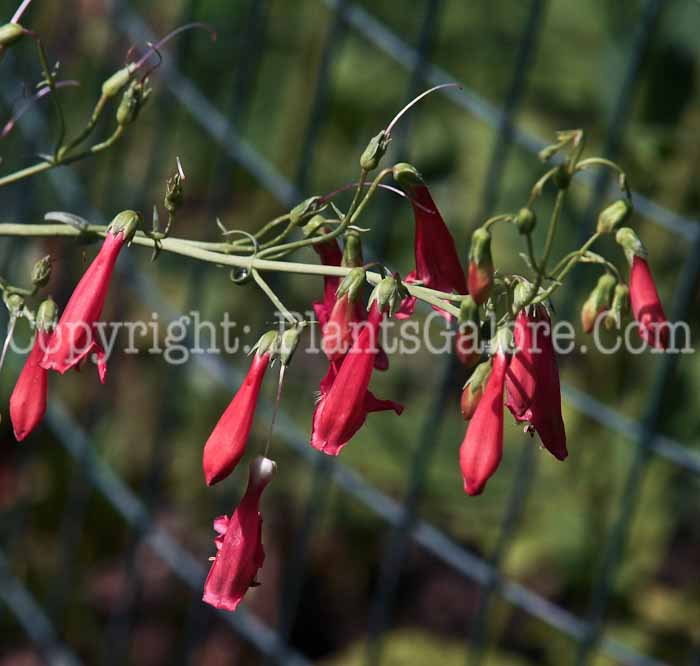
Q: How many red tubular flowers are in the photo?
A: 12